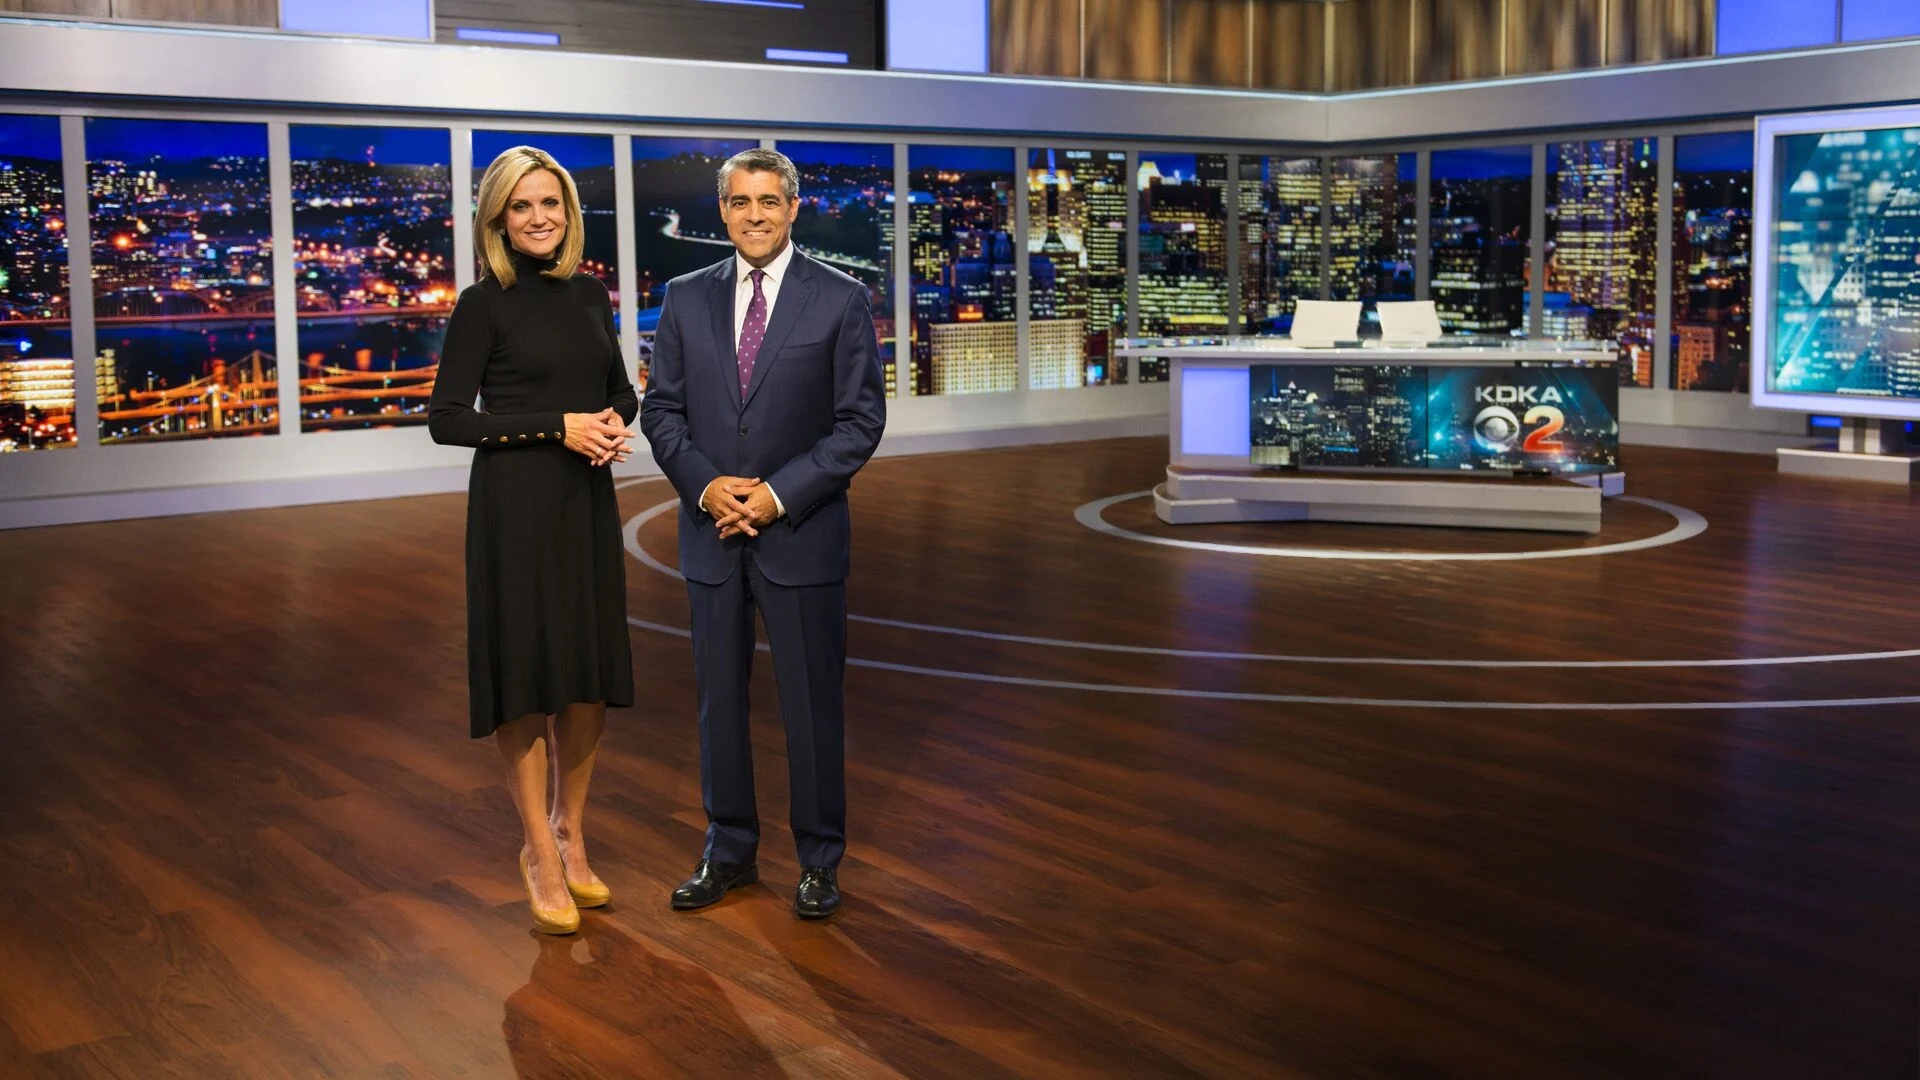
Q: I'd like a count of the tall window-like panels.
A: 14